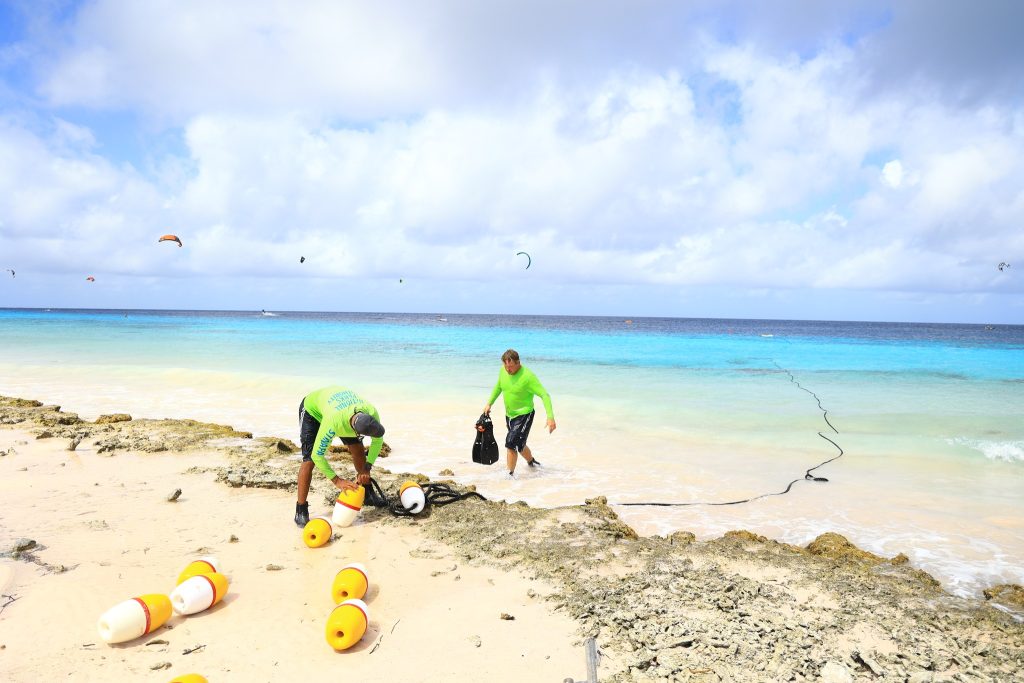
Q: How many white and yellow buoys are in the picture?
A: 9